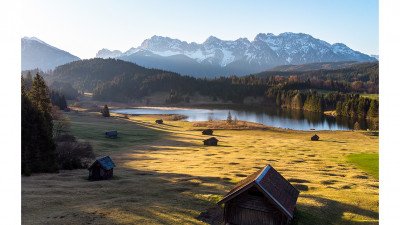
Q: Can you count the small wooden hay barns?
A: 7